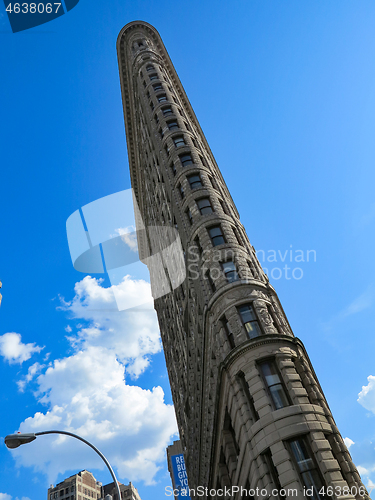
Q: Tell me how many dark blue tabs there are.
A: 2